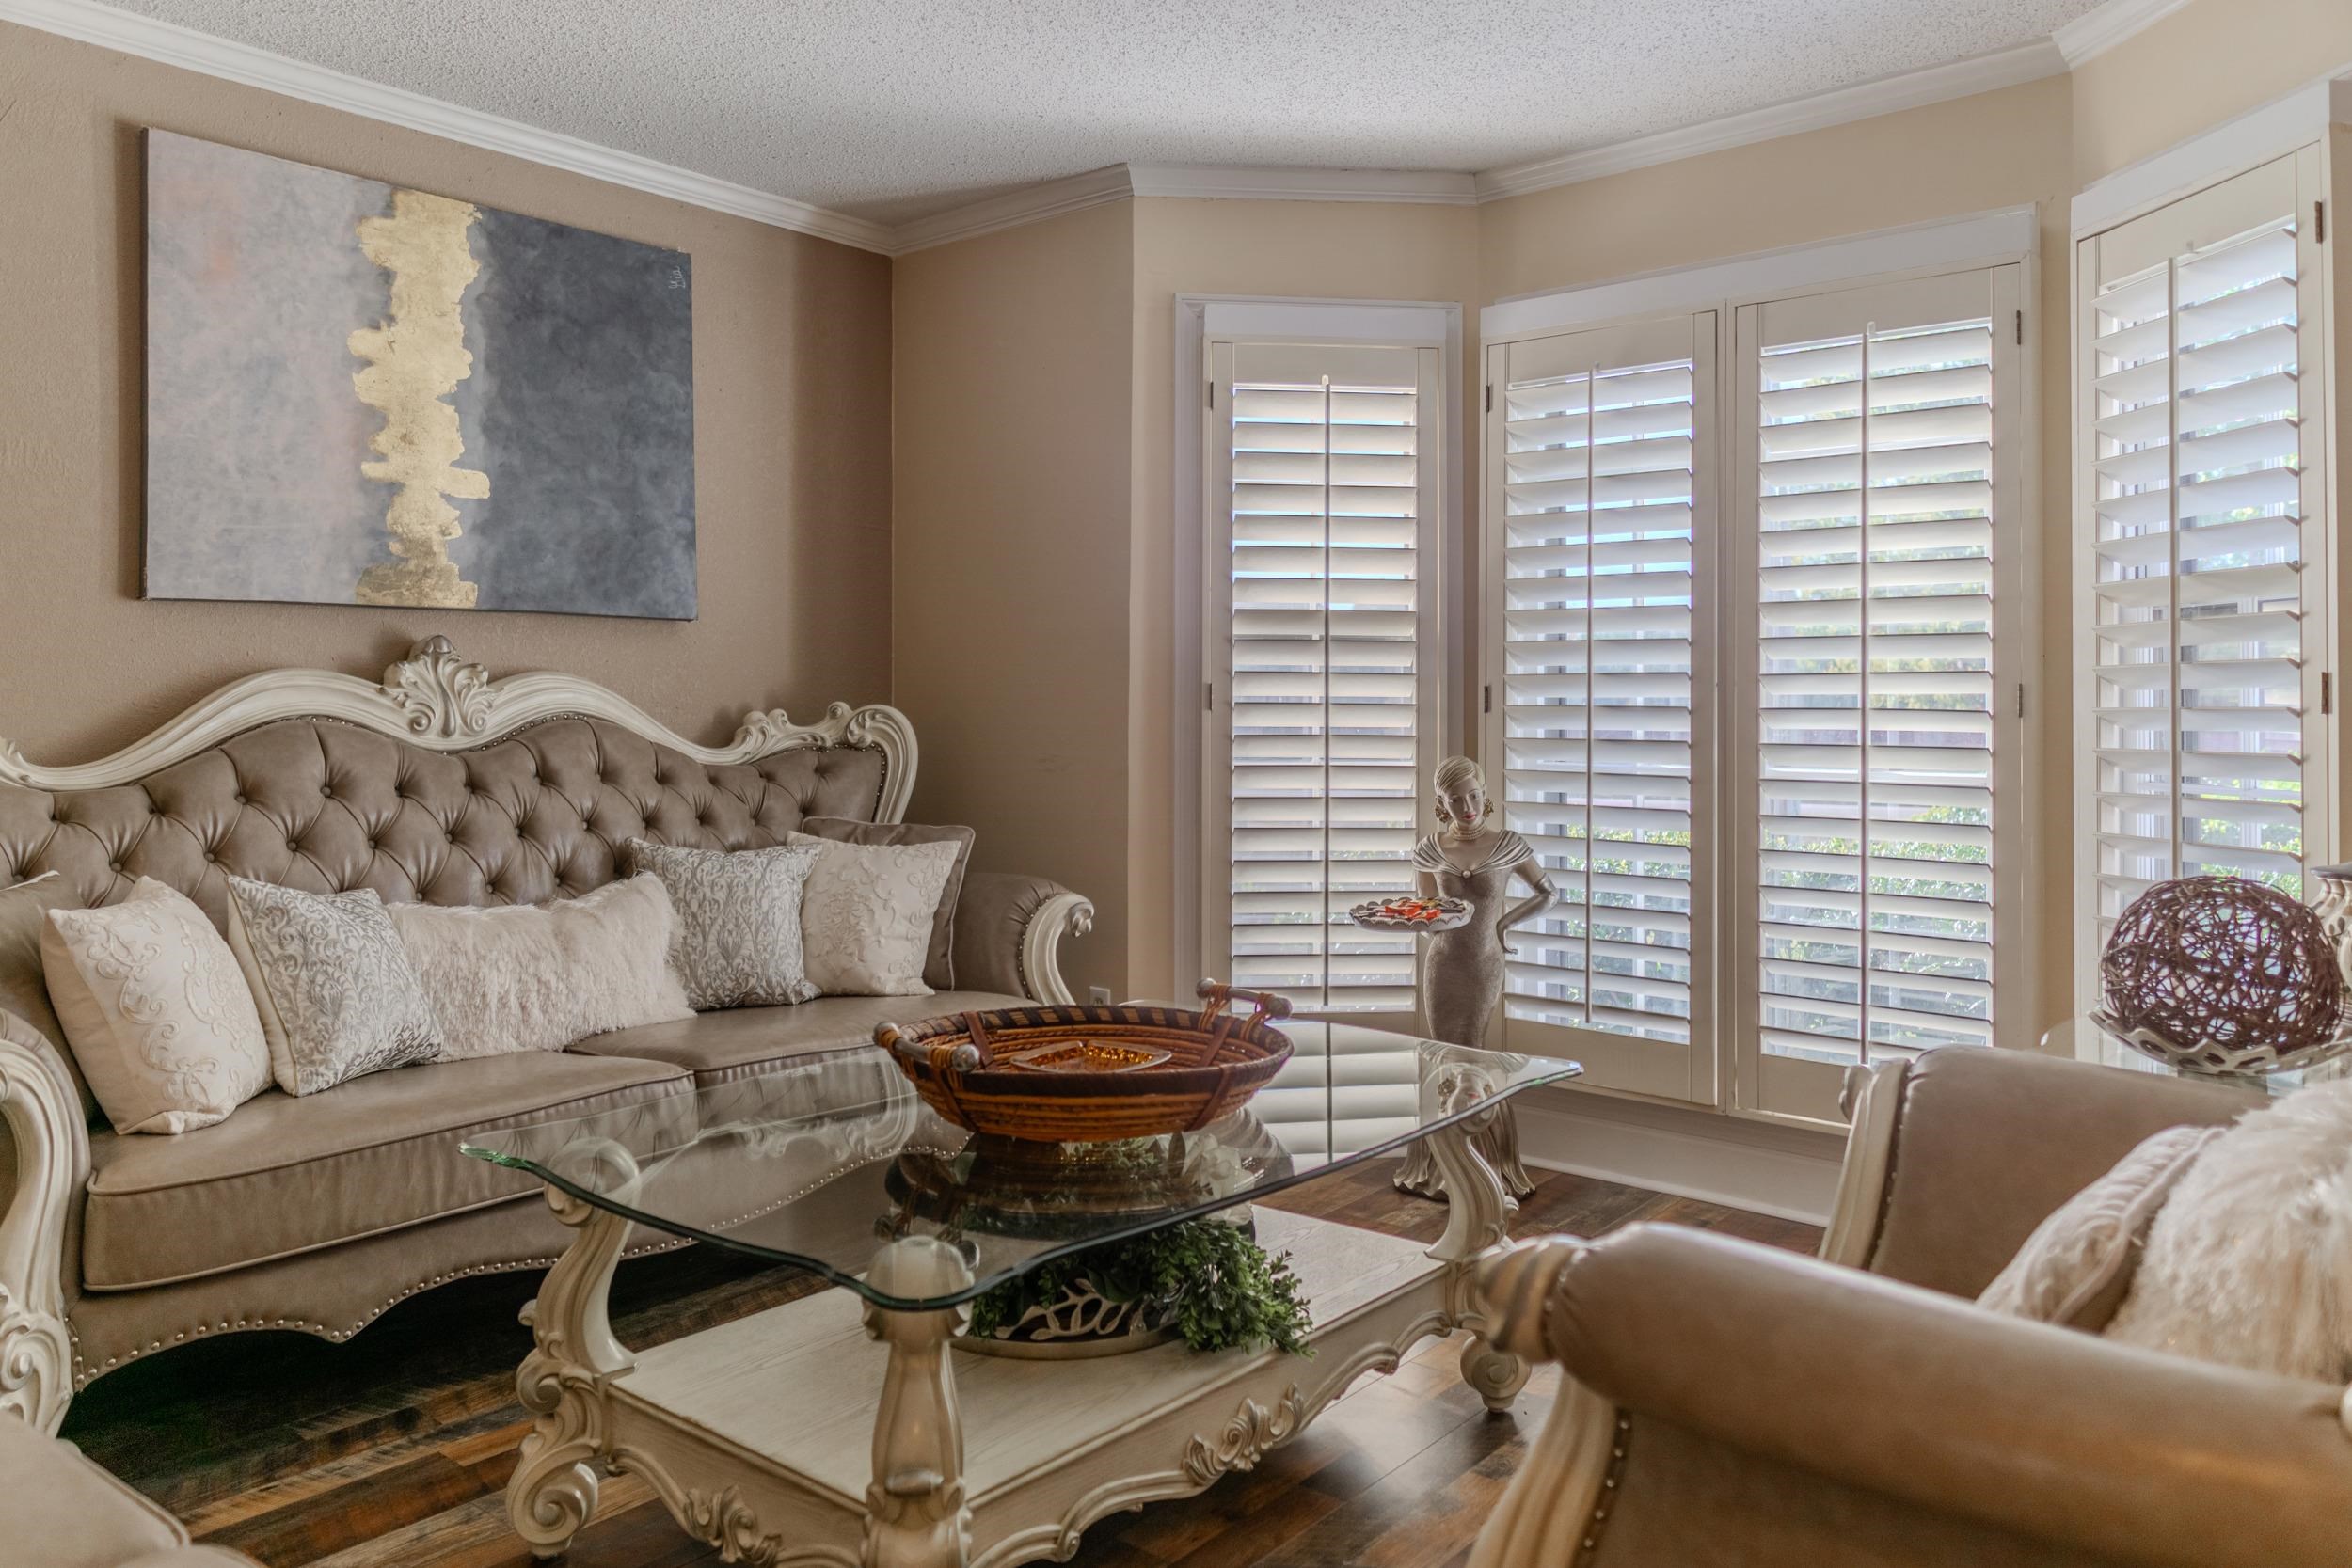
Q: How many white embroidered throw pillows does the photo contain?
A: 2